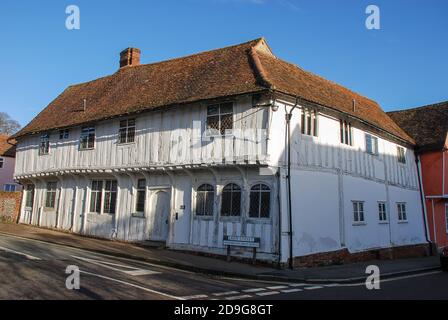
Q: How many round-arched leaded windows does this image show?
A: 3